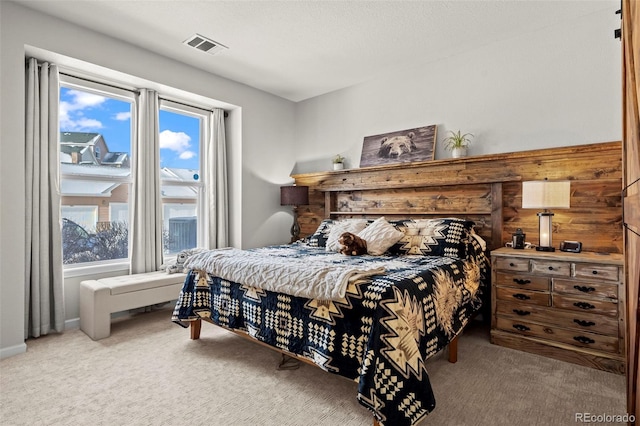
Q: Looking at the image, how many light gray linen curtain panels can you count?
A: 3